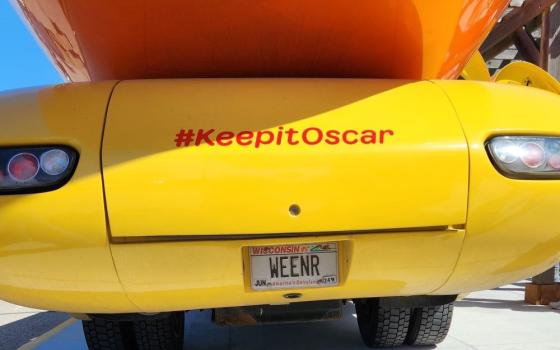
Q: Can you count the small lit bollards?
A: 0